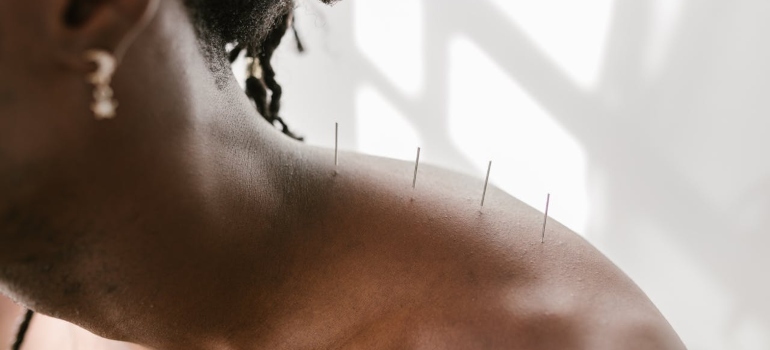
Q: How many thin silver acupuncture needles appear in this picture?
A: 4